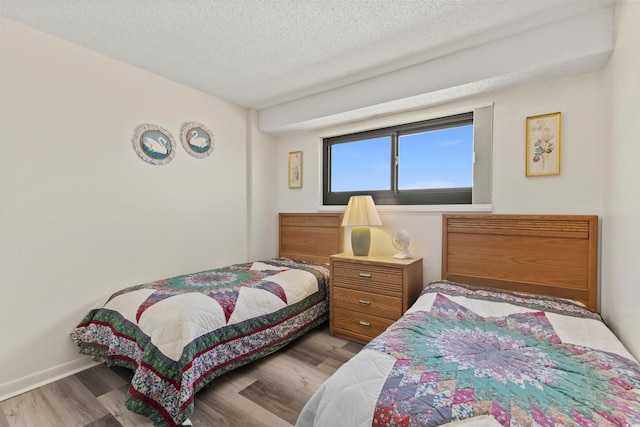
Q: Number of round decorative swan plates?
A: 2